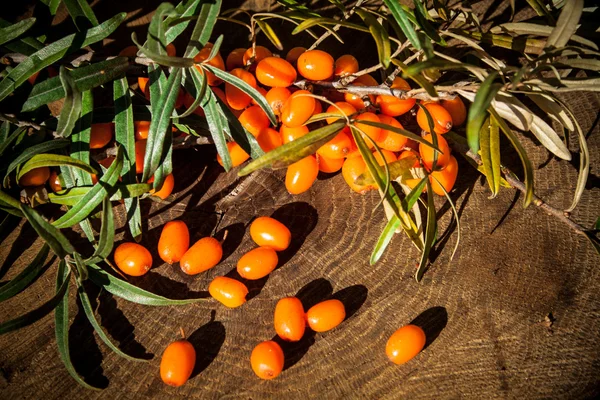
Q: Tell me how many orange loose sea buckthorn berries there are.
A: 11